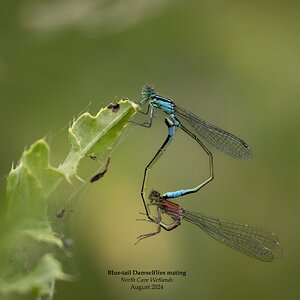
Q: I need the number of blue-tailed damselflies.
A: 2